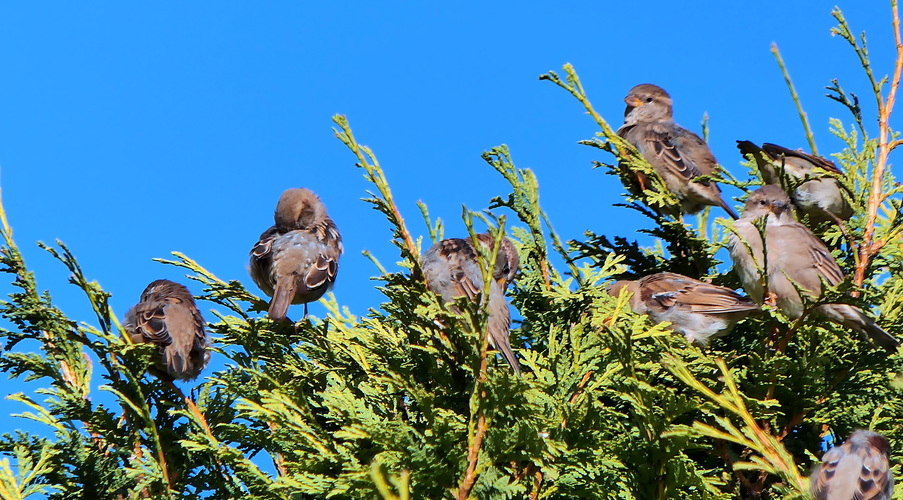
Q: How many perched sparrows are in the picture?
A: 8